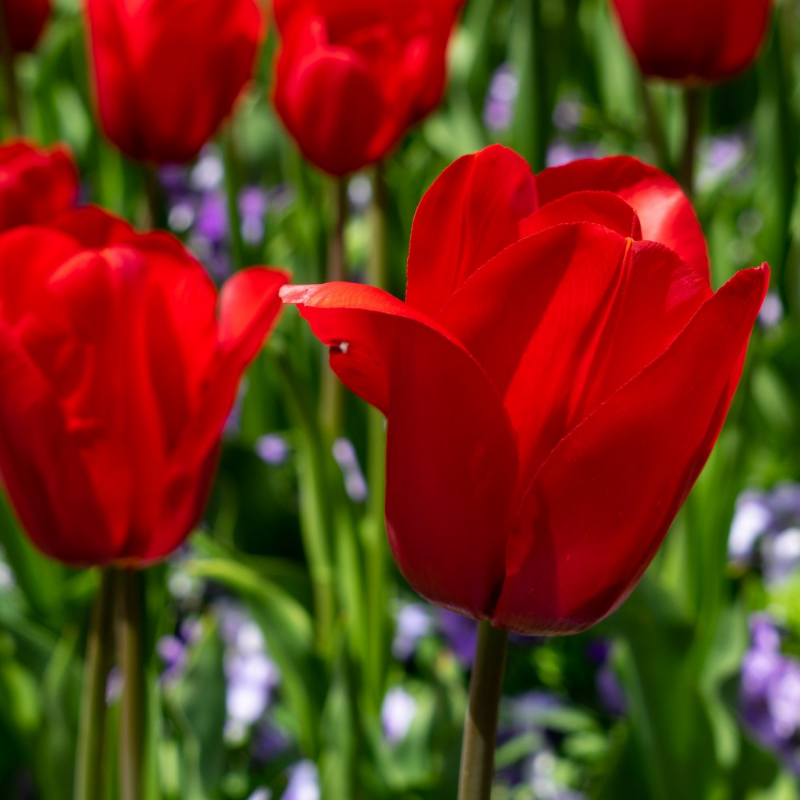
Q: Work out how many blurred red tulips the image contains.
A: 6